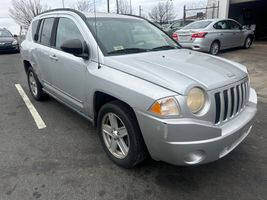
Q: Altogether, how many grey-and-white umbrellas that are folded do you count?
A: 0